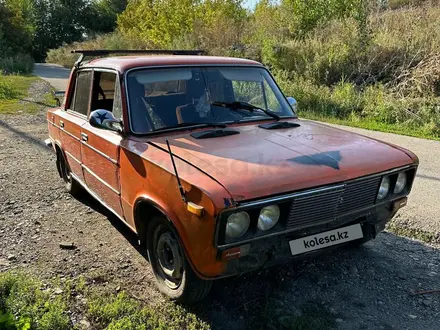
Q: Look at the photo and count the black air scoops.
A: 2